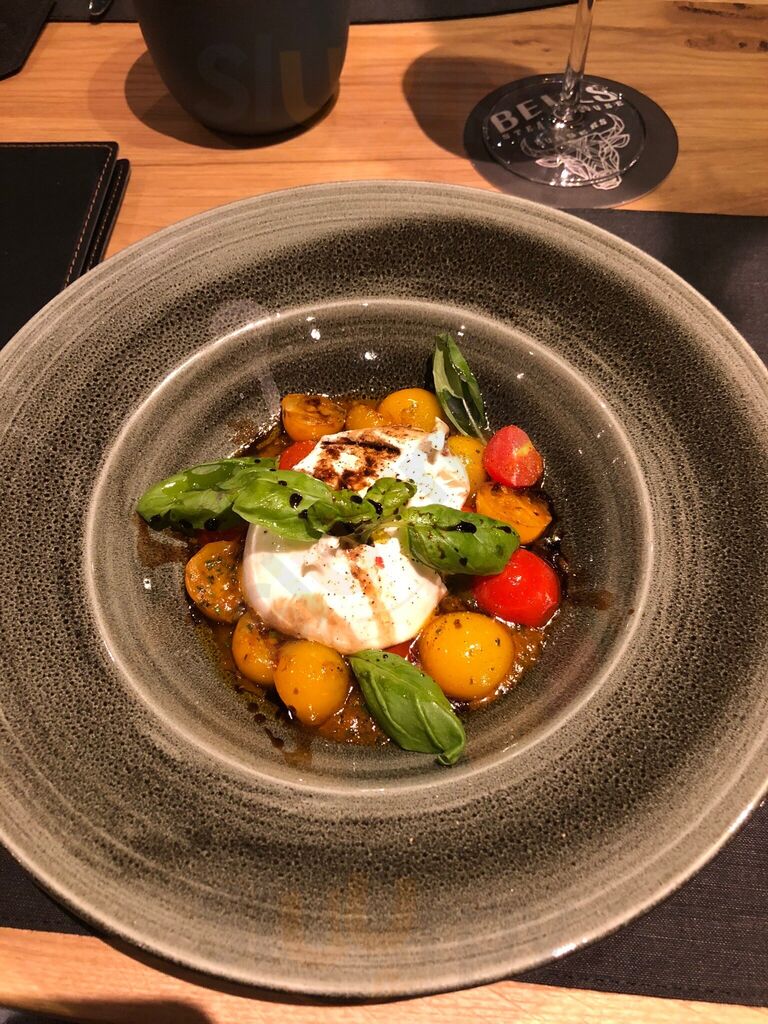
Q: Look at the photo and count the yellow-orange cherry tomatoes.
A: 9